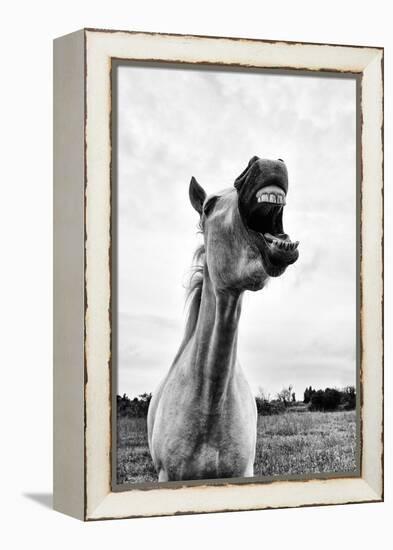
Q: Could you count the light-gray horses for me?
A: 1